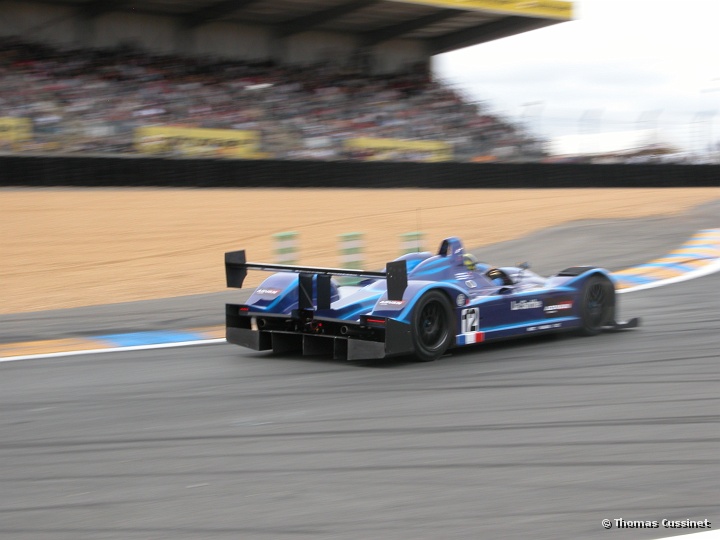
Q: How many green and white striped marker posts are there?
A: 3